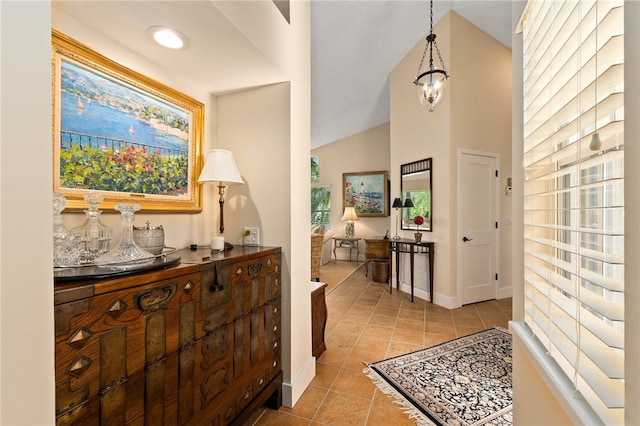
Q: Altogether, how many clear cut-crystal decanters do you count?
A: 3